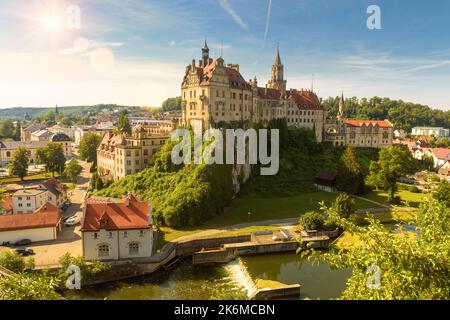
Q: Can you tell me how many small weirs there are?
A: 1